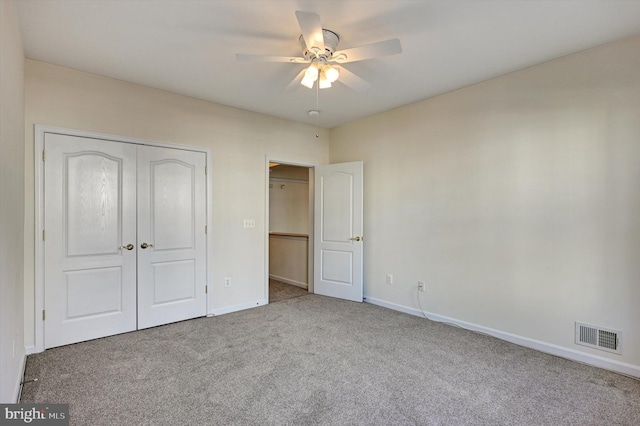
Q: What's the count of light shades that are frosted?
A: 4